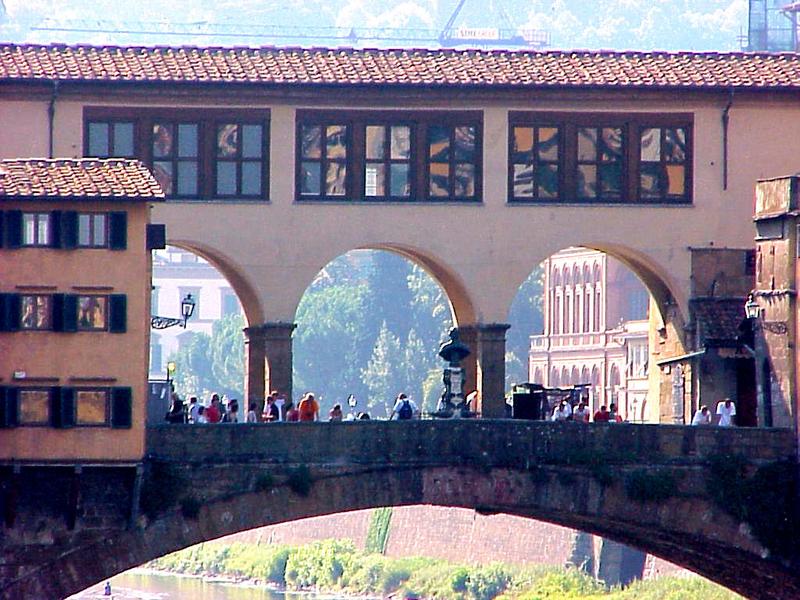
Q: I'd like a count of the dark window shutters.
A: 12